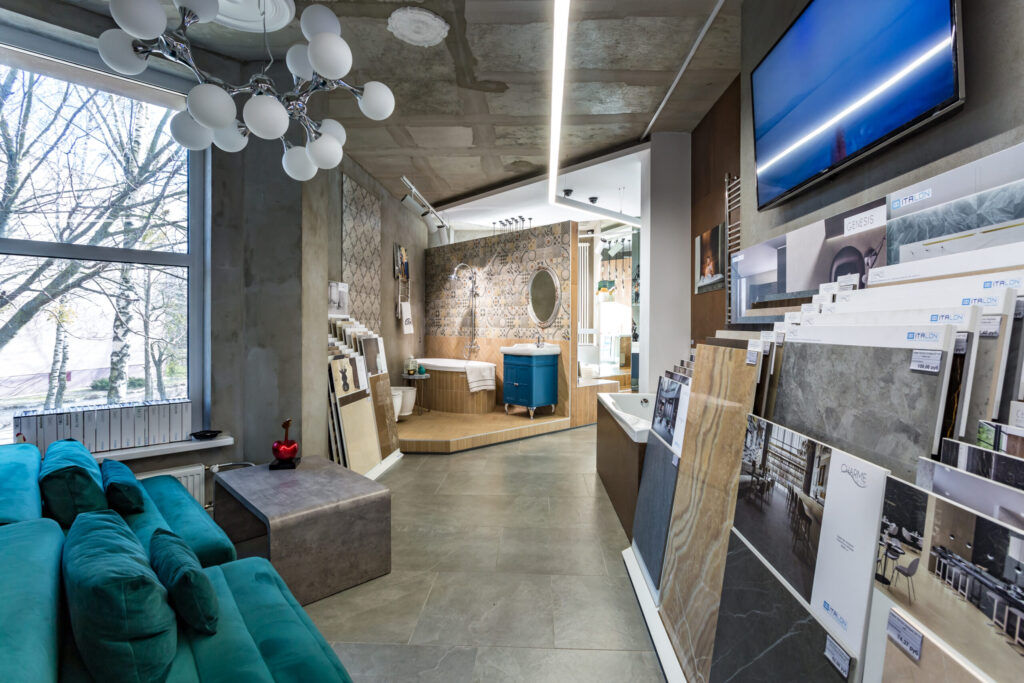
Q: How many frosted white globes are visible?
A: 14